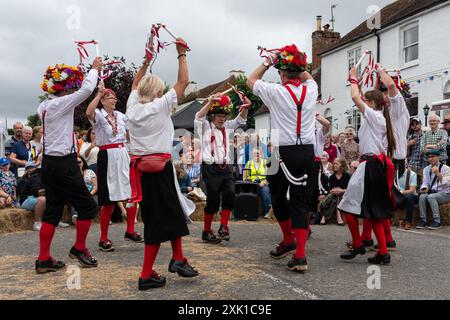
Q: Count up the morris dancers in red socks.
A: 8